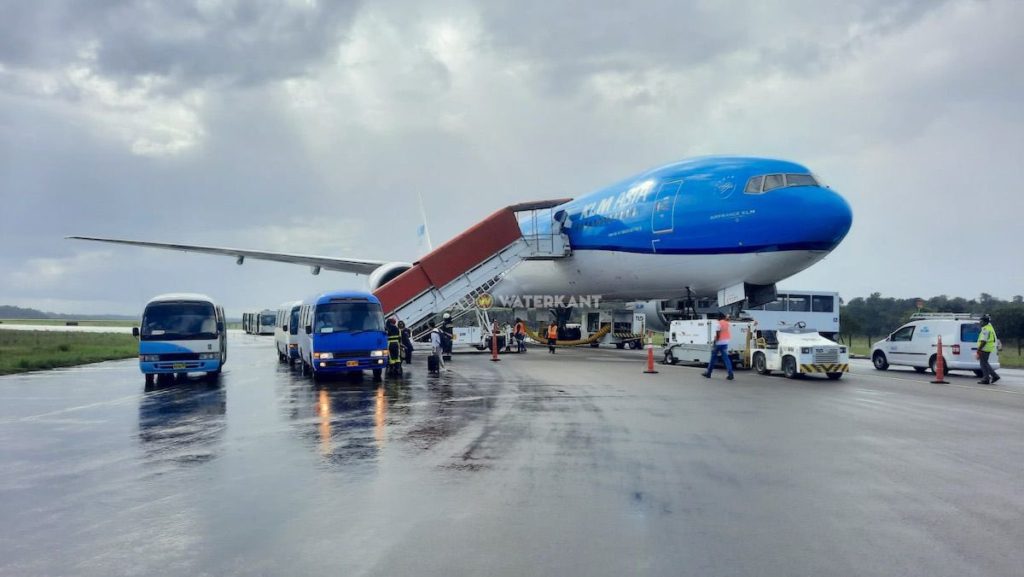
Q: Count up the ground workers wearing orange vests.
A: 3